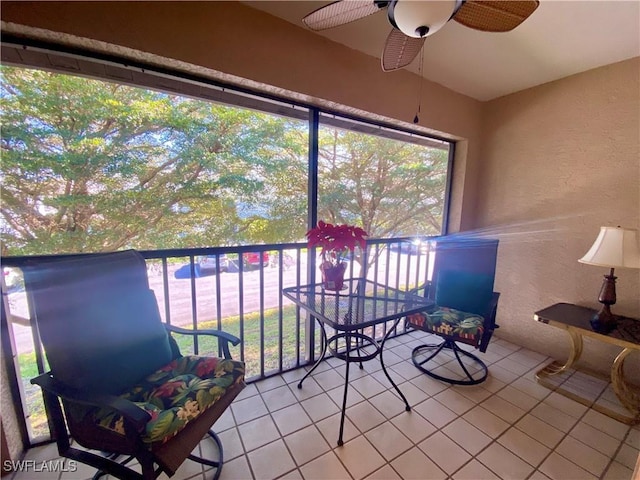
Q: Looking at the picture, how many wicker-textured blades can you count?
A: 3